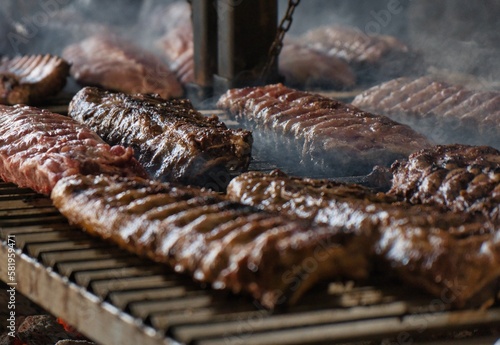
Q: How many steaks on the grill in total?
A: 12